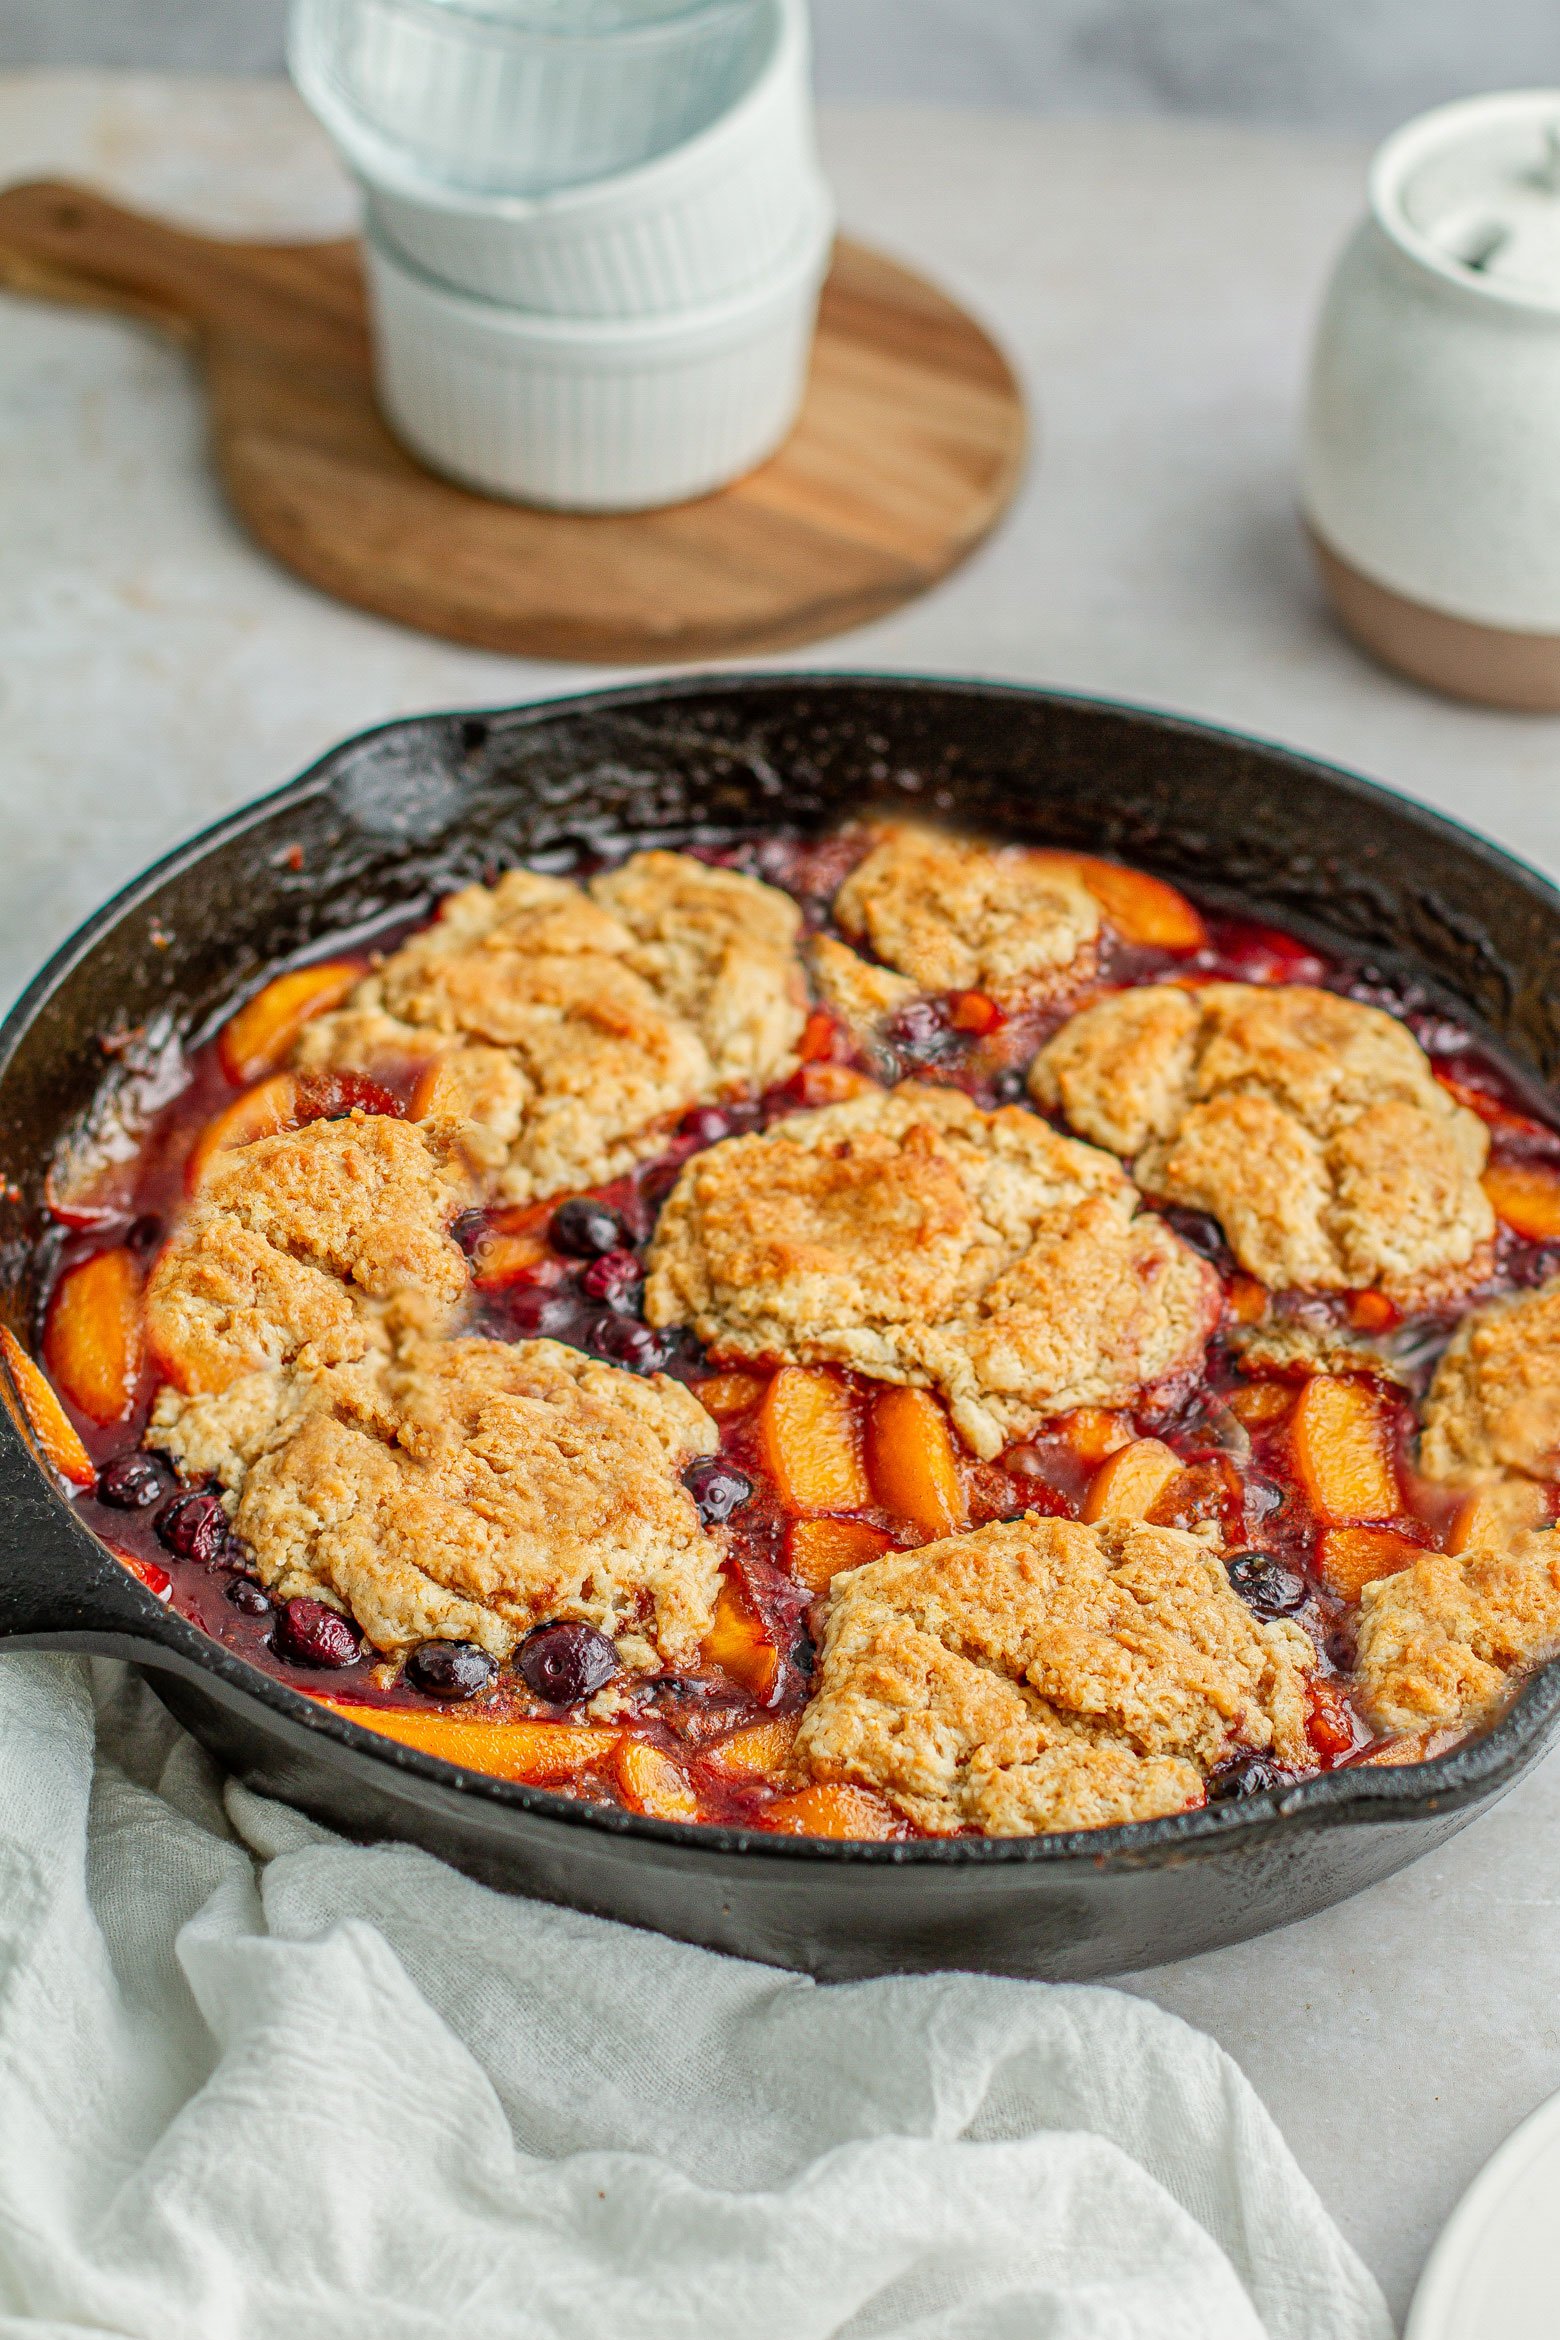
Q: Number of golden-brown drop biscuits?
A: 9